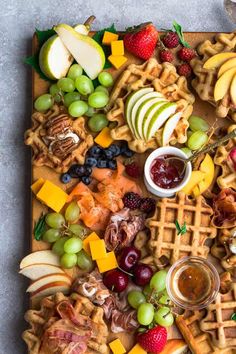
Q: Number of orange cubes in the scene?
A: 11